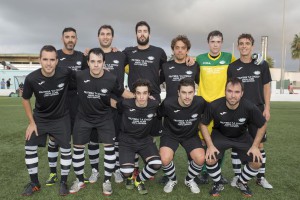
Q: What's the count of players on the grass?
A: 11